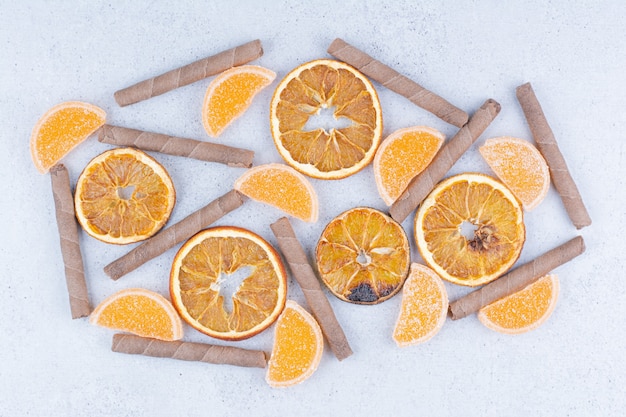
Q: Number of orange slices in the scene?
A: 5